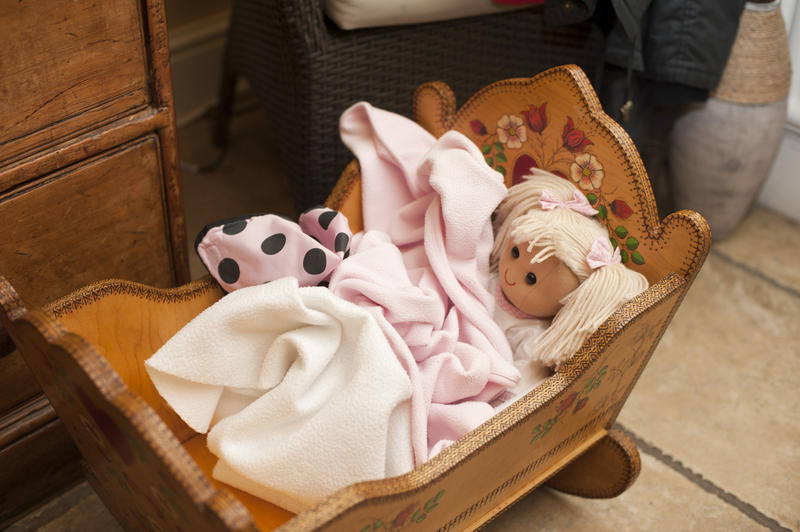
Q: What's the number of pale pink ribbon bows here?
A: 2